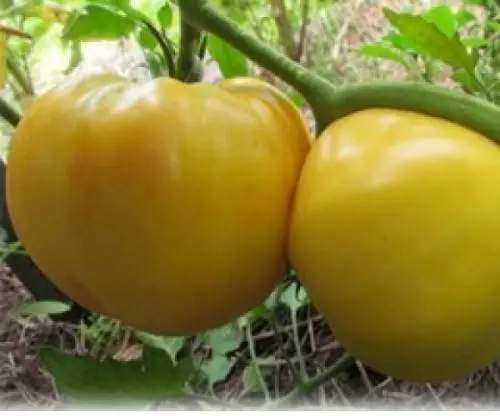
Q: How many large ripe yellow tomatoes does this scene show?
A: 2